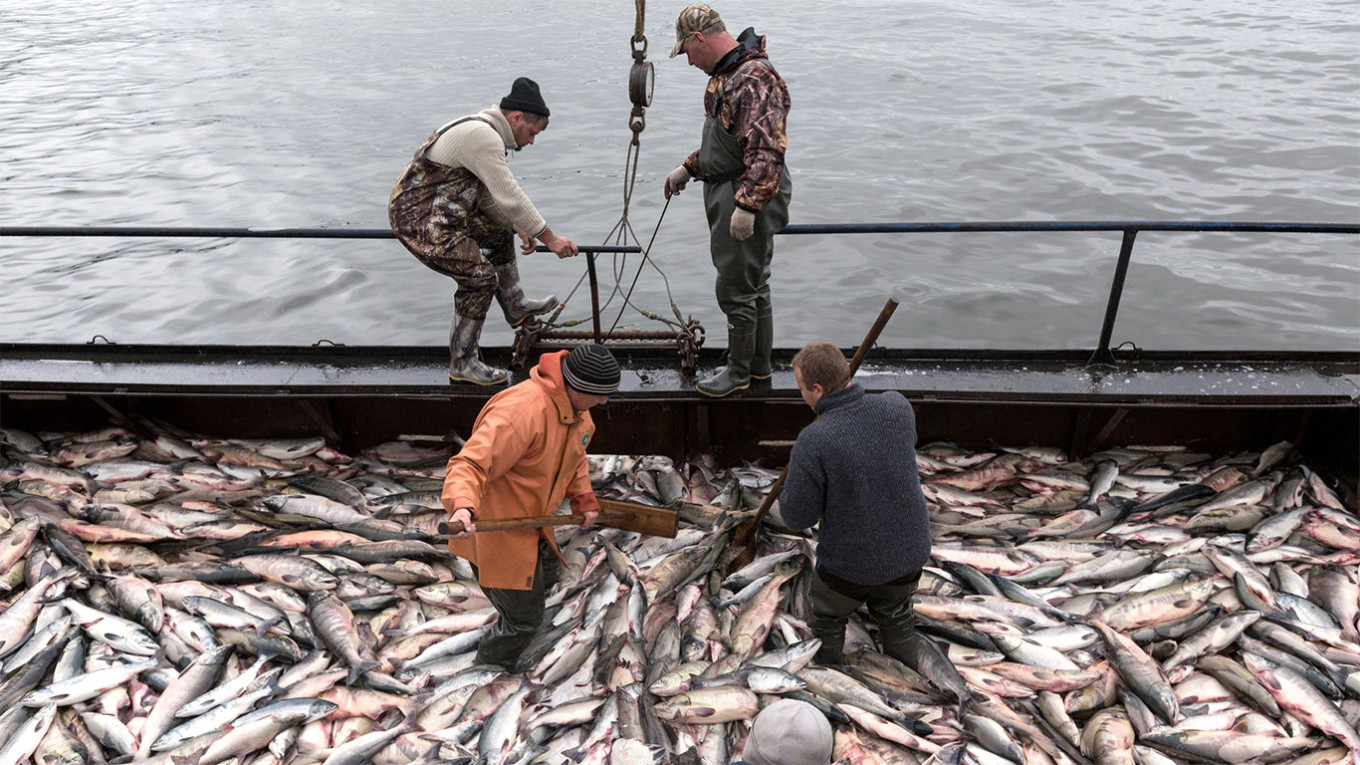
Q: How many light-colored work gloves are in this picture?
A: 2